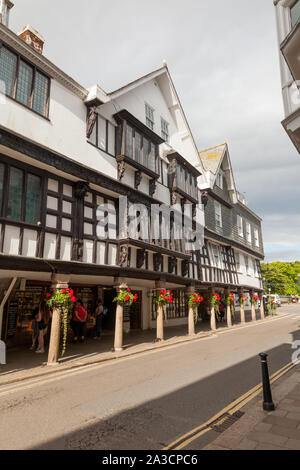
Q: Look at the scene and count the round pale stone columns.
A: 9